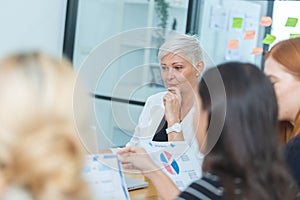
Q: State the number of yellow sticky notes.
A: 0